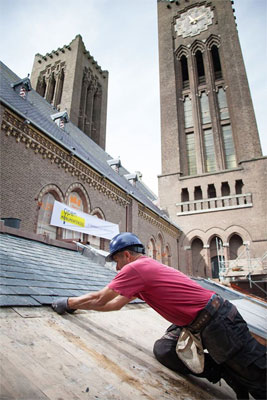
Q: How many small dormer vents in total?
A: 4